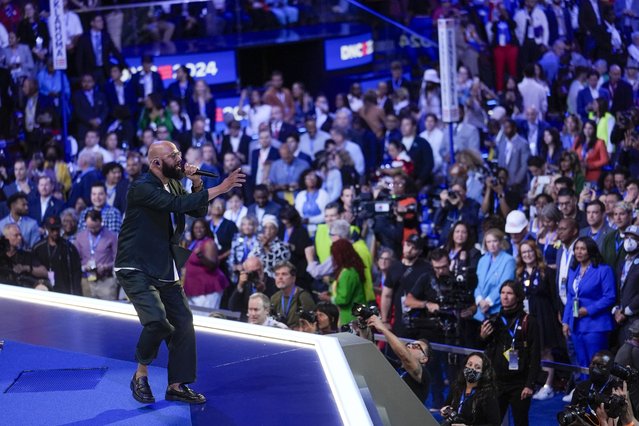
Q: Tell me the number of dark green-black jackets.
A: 1